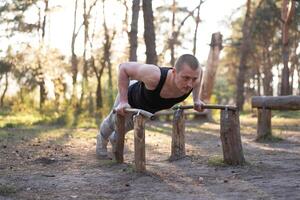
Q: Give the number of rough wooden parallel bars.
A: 2